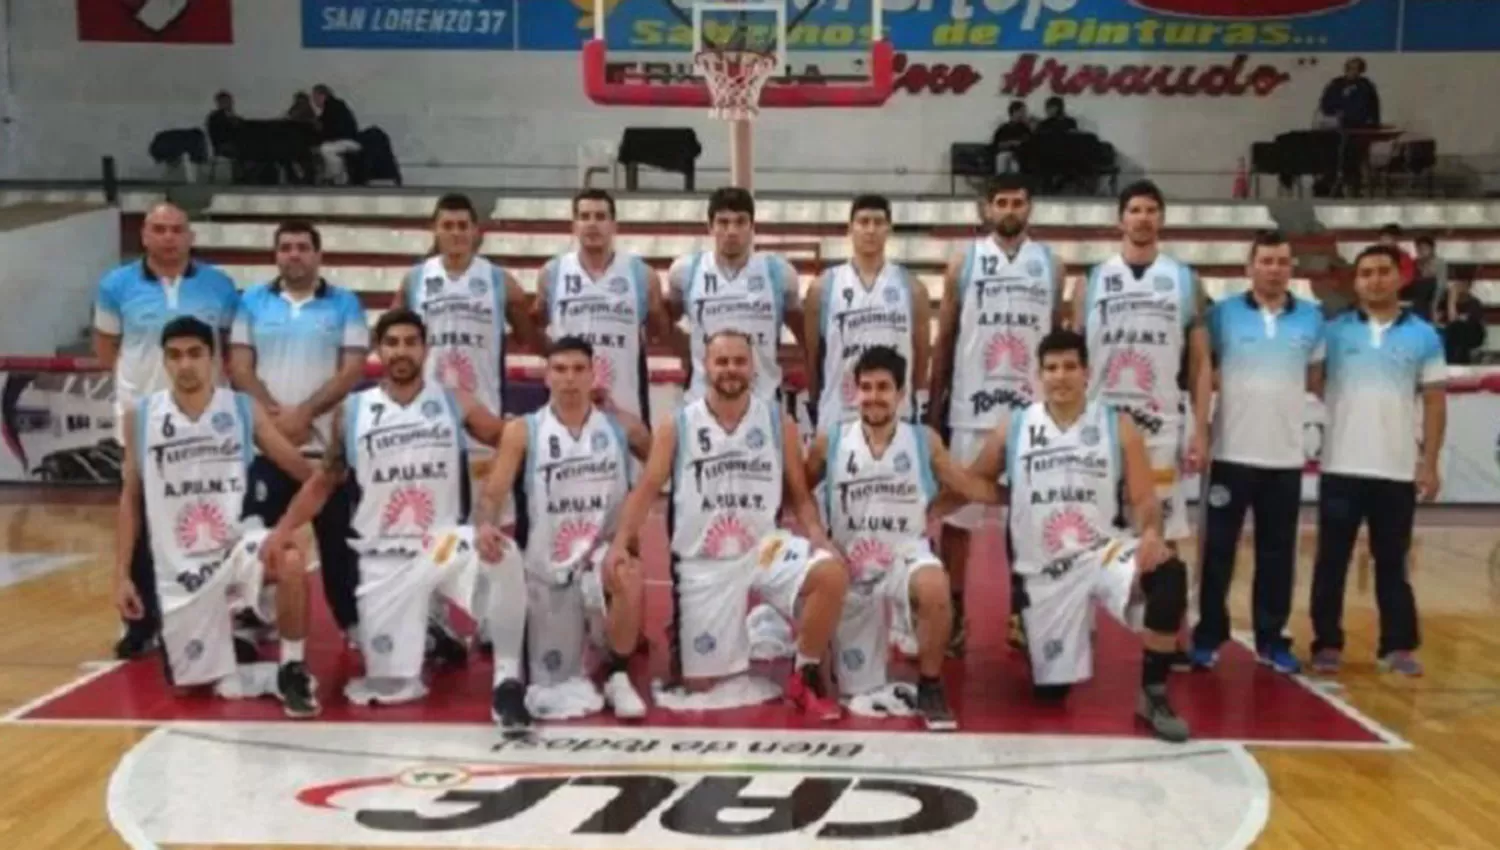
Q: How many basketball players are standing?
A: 6